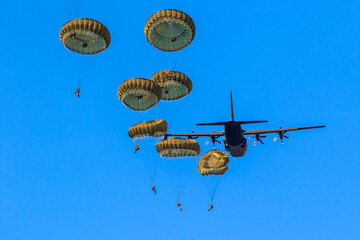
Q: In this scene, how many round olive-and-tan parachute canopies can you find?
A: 7